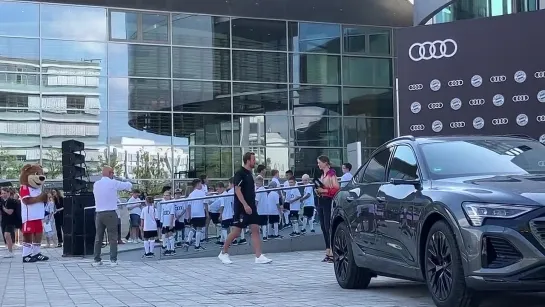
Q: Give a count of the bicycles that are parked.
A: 0